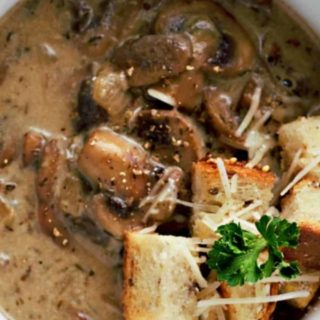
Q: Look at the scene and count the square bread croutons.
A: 5